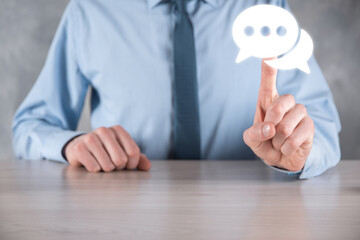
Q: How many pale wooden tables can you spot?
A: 1